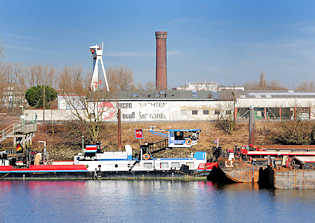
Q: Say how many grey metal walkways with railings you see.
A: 1